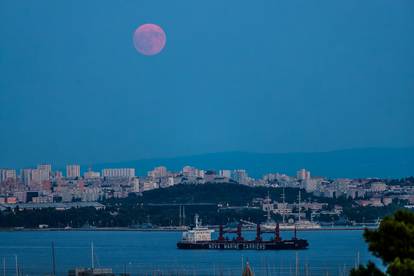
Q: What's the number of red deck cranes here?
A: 4